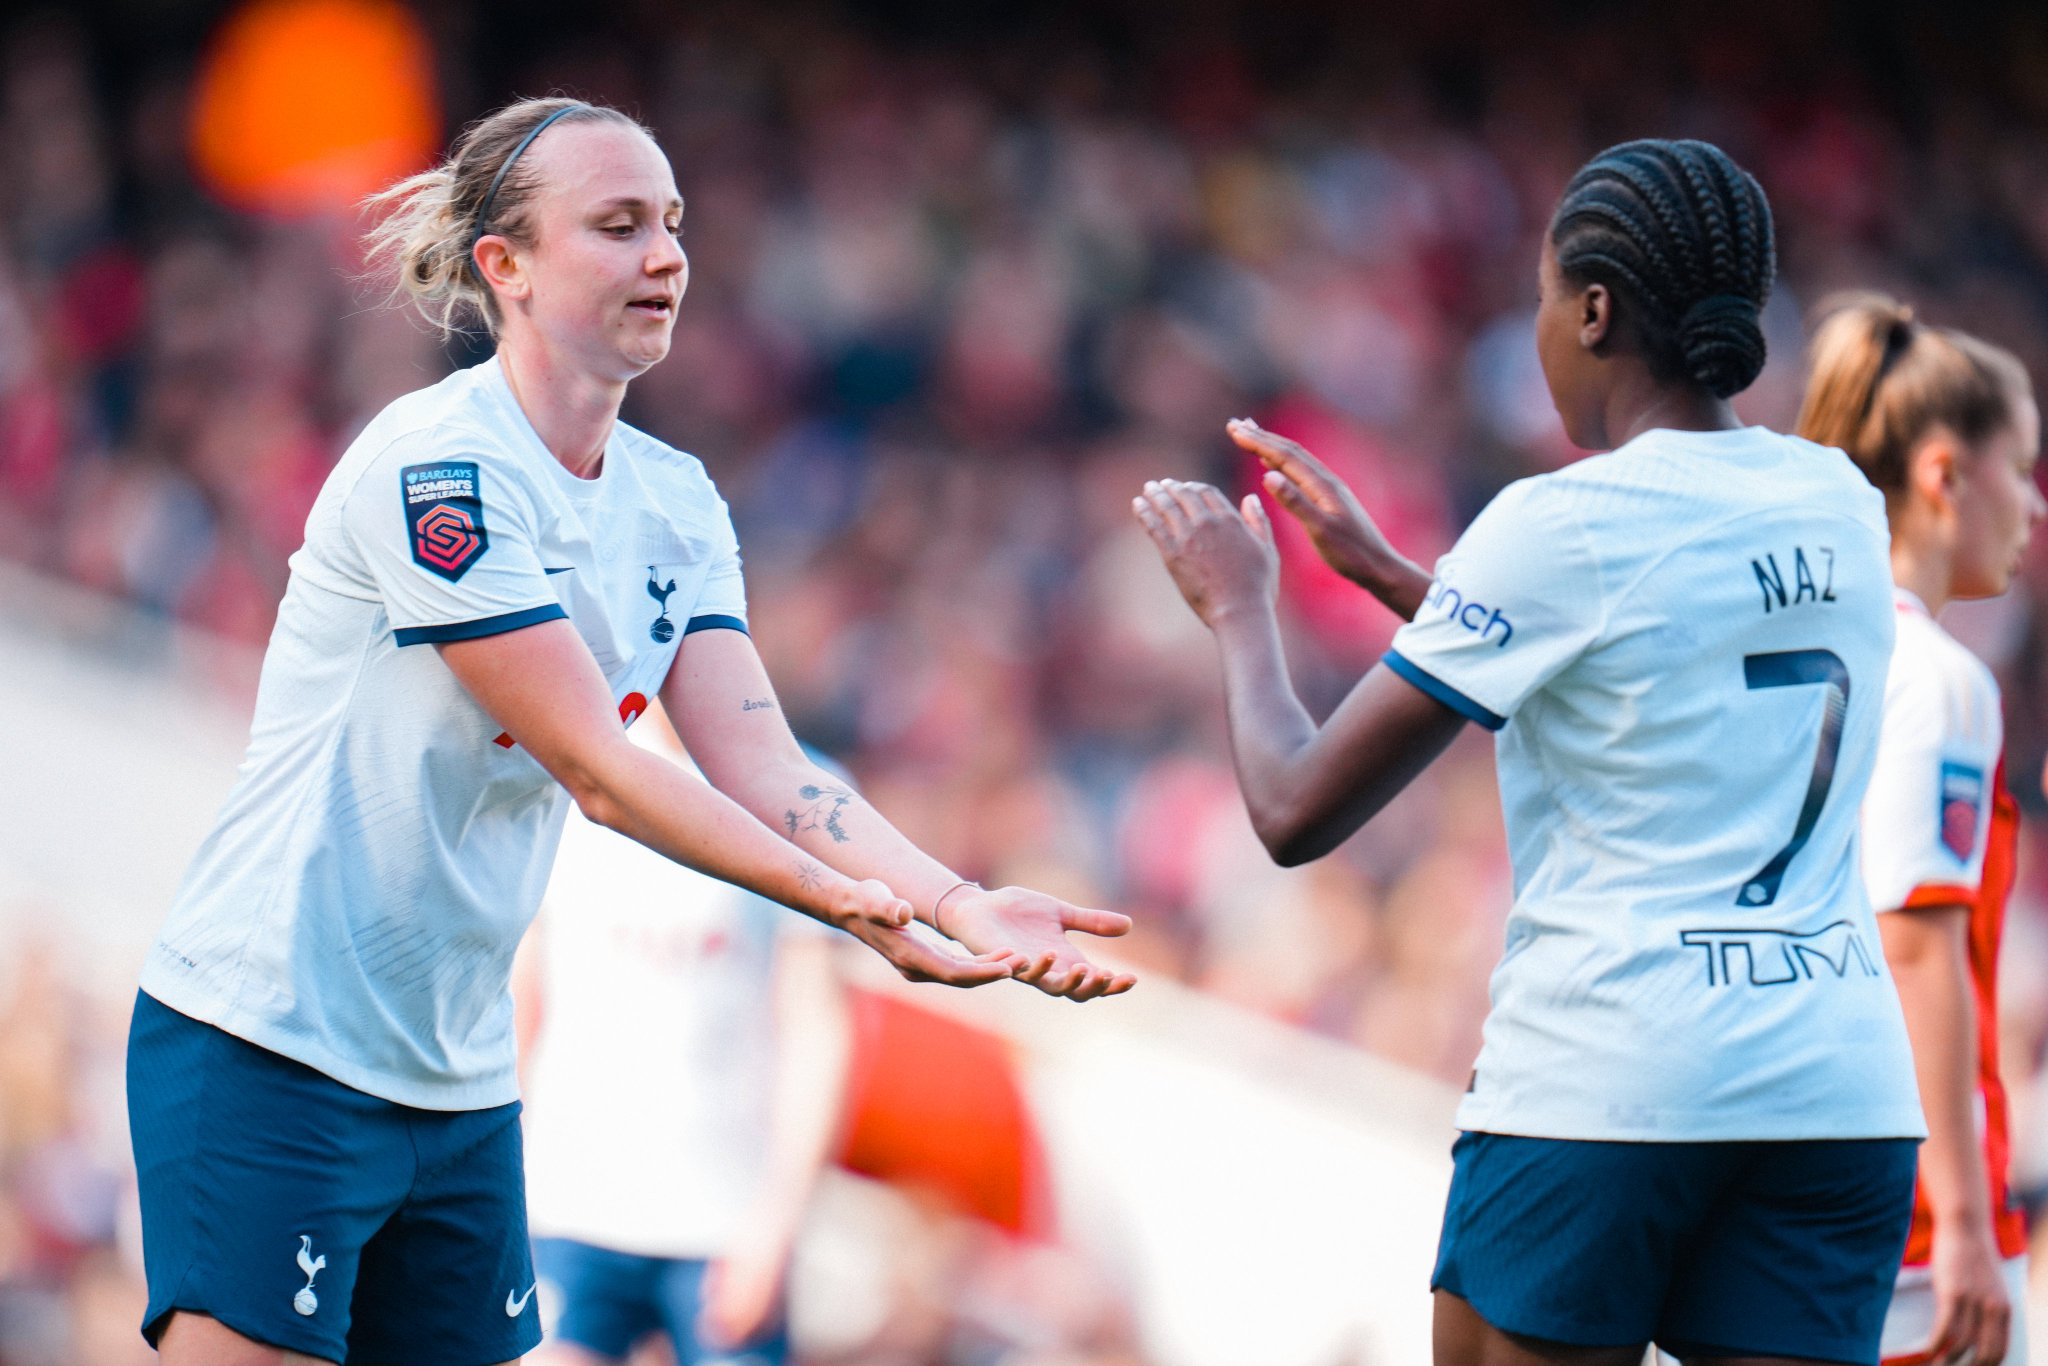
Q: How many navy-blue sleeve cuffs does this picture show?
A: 3